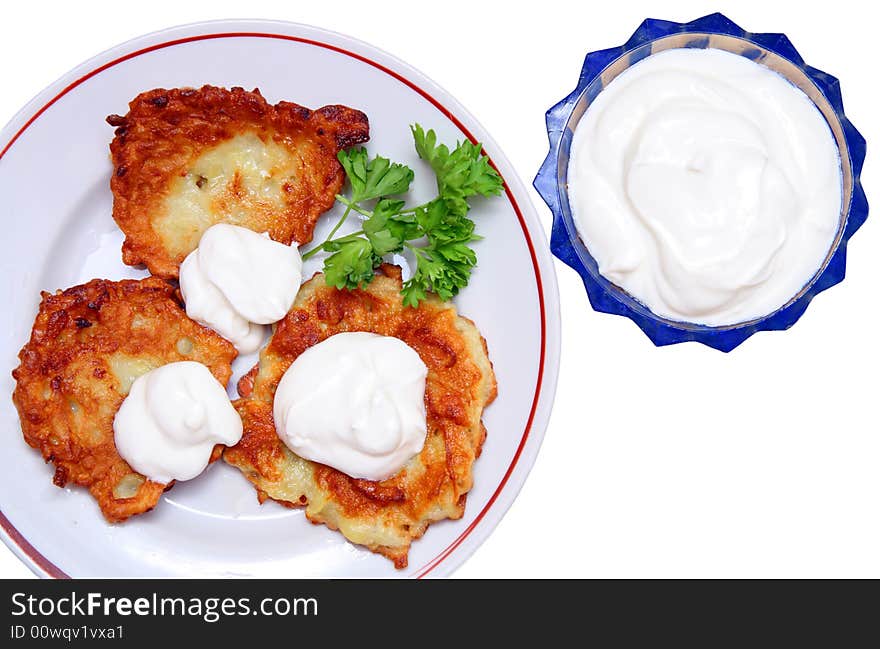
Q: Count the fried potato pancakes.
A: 3